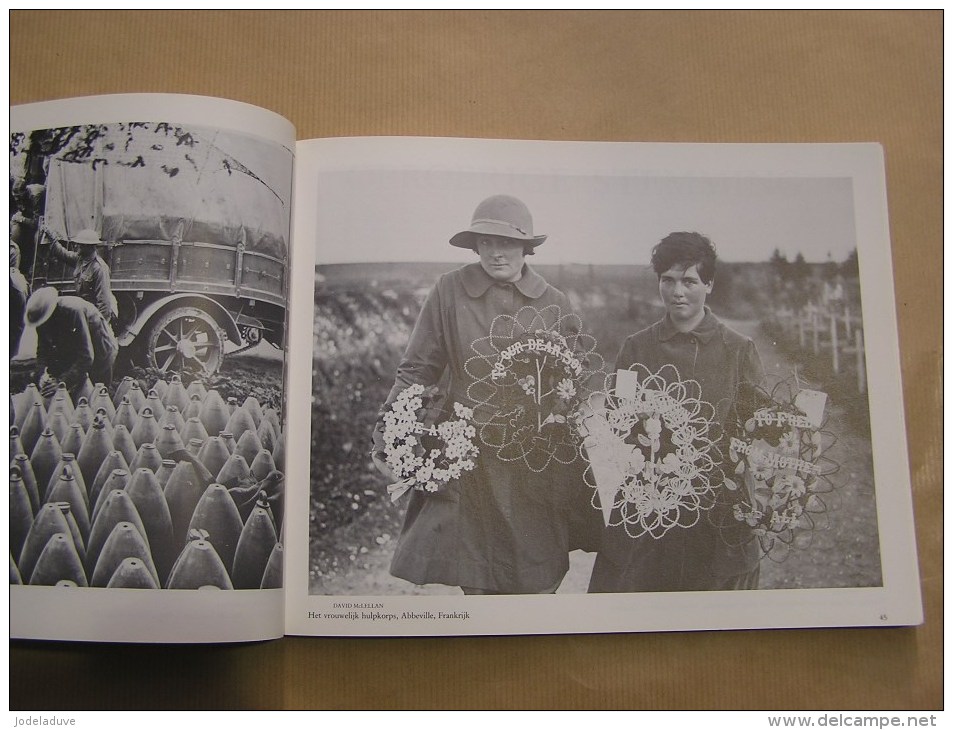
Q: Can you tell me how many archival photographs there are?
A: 2